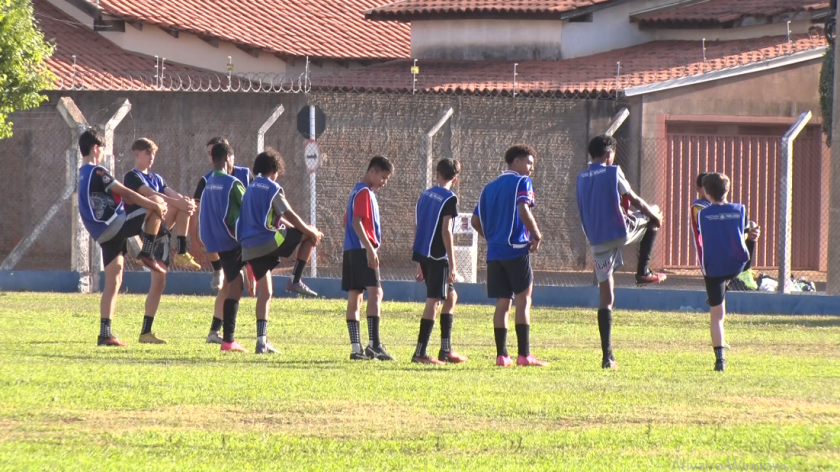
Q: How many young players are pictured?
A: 11